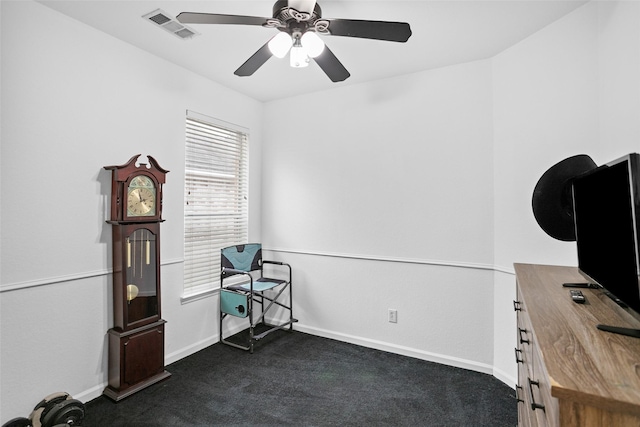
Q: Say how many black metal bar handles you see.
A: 5